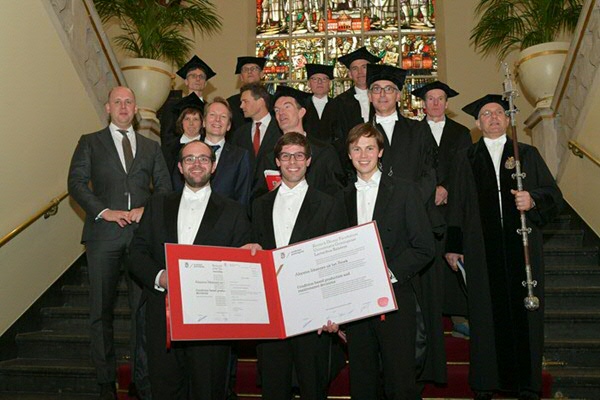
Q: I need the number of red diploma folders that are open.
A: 1